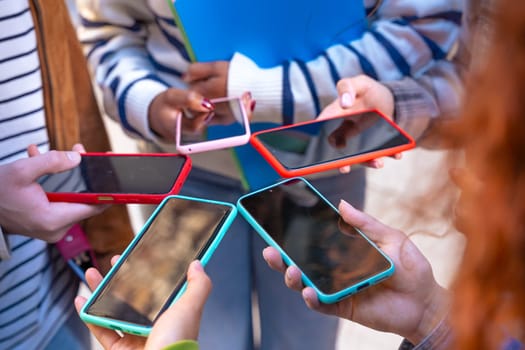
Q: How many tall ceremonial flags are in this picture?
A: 0